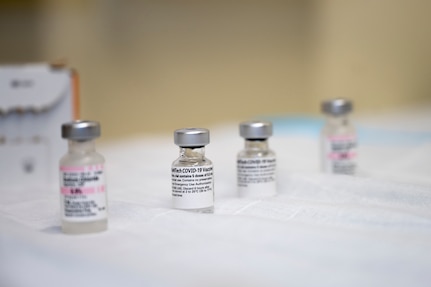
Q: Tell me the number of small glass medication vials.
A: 4